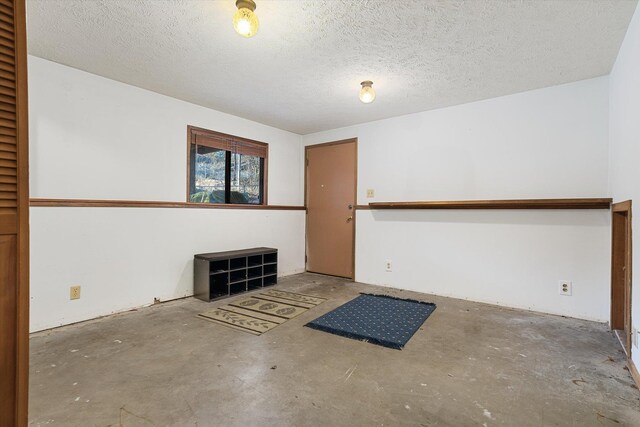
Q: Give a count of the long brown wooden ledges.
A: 2